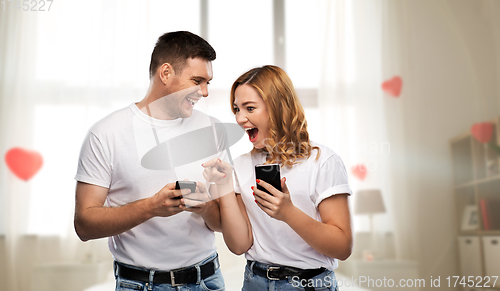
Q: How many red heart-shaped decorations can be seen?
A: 4